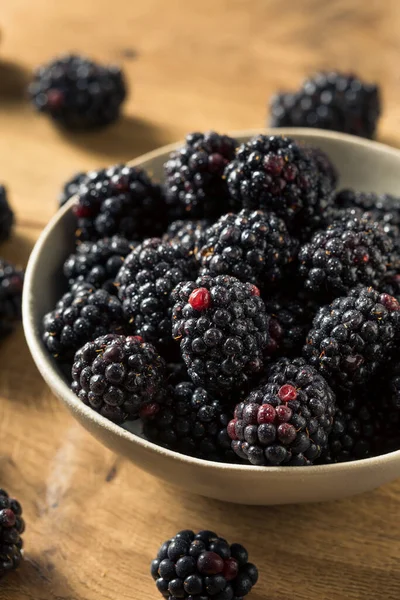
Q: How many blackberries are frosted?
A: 0